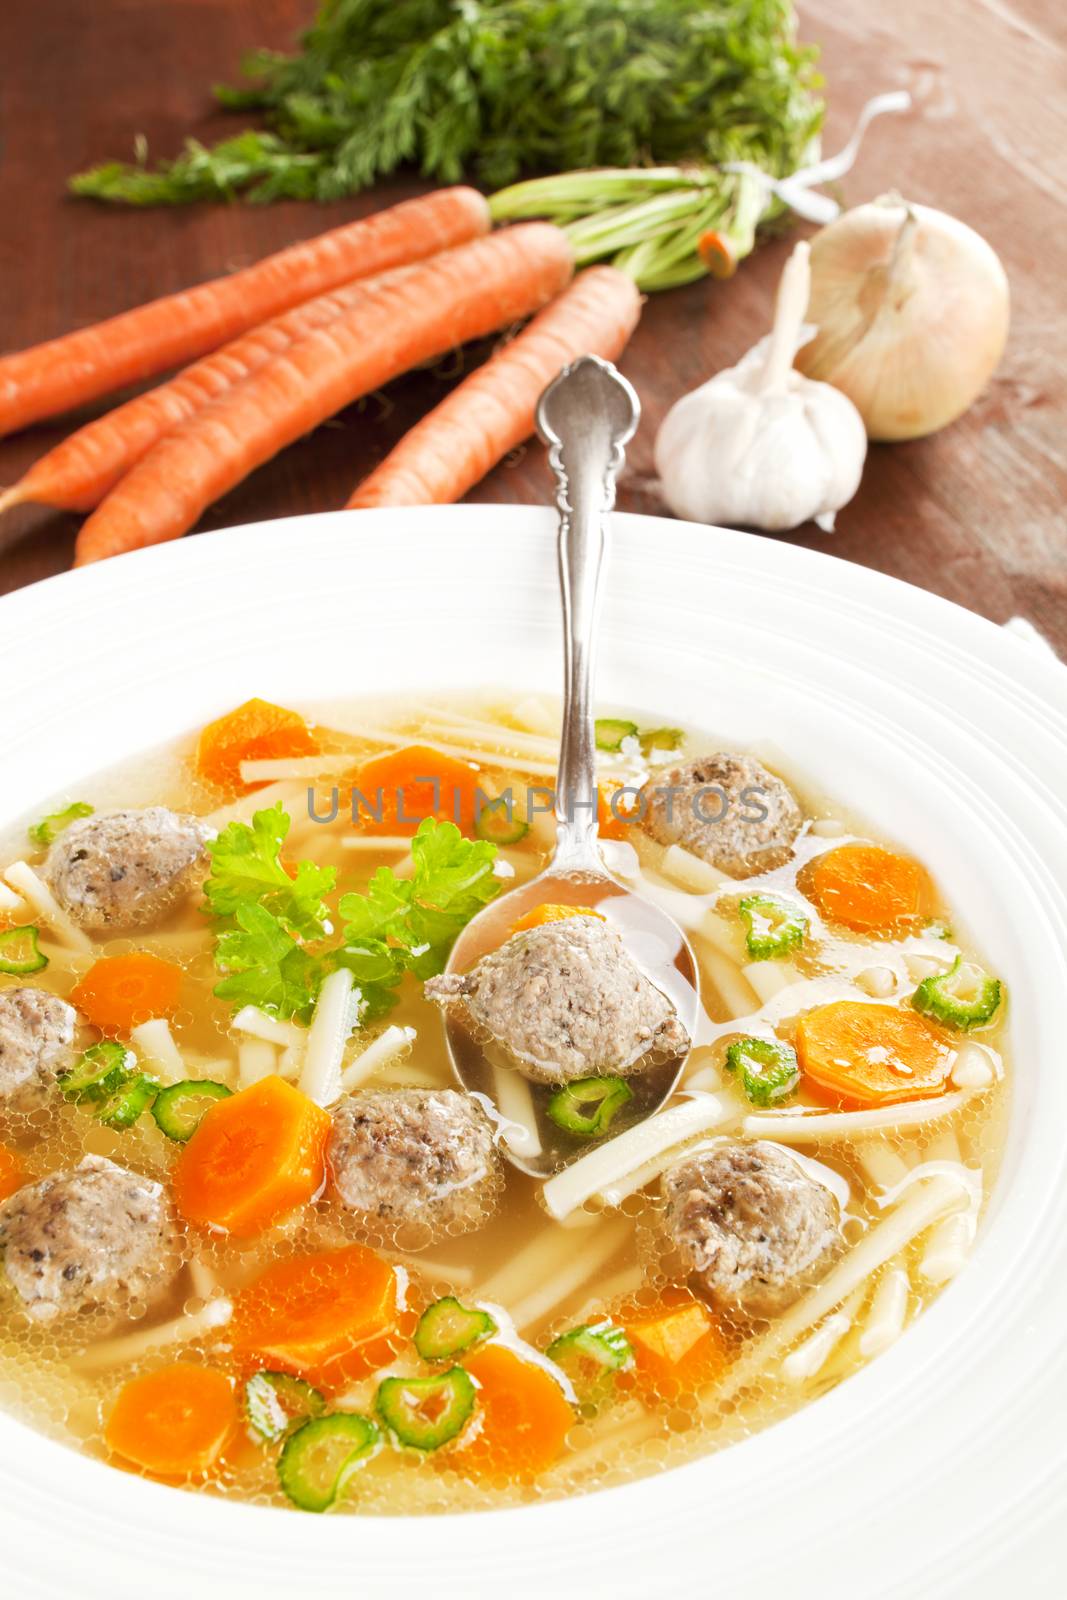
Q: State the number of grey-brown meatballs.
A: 7